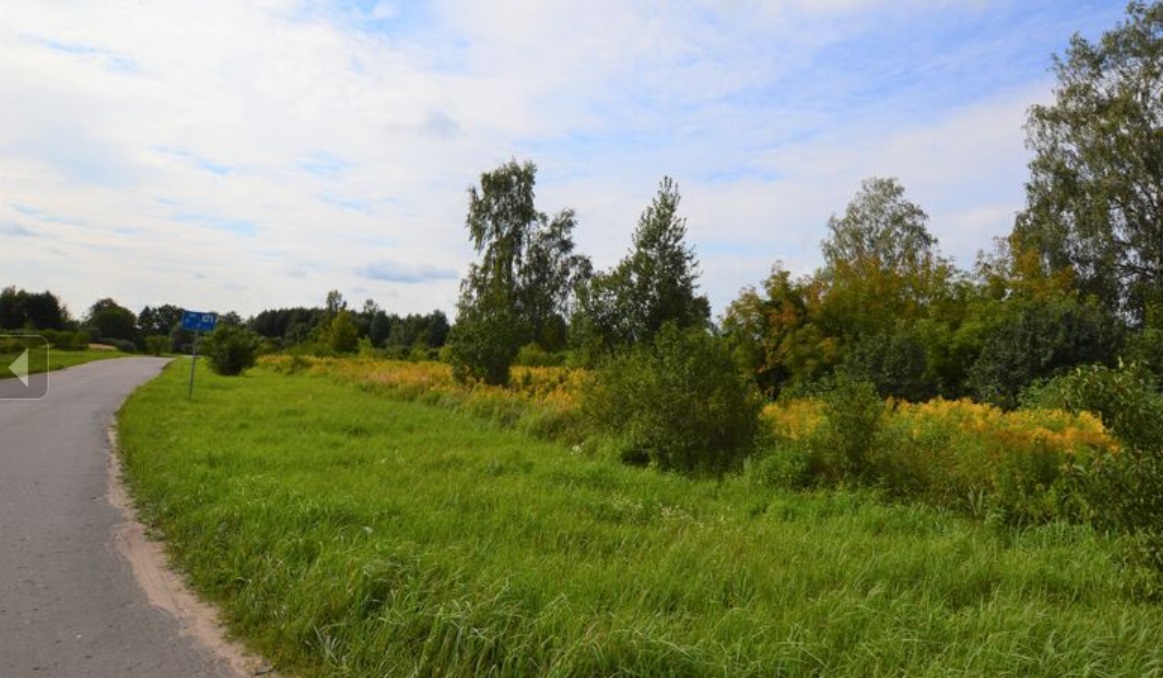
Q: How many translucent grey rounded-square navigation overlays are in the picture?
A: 1